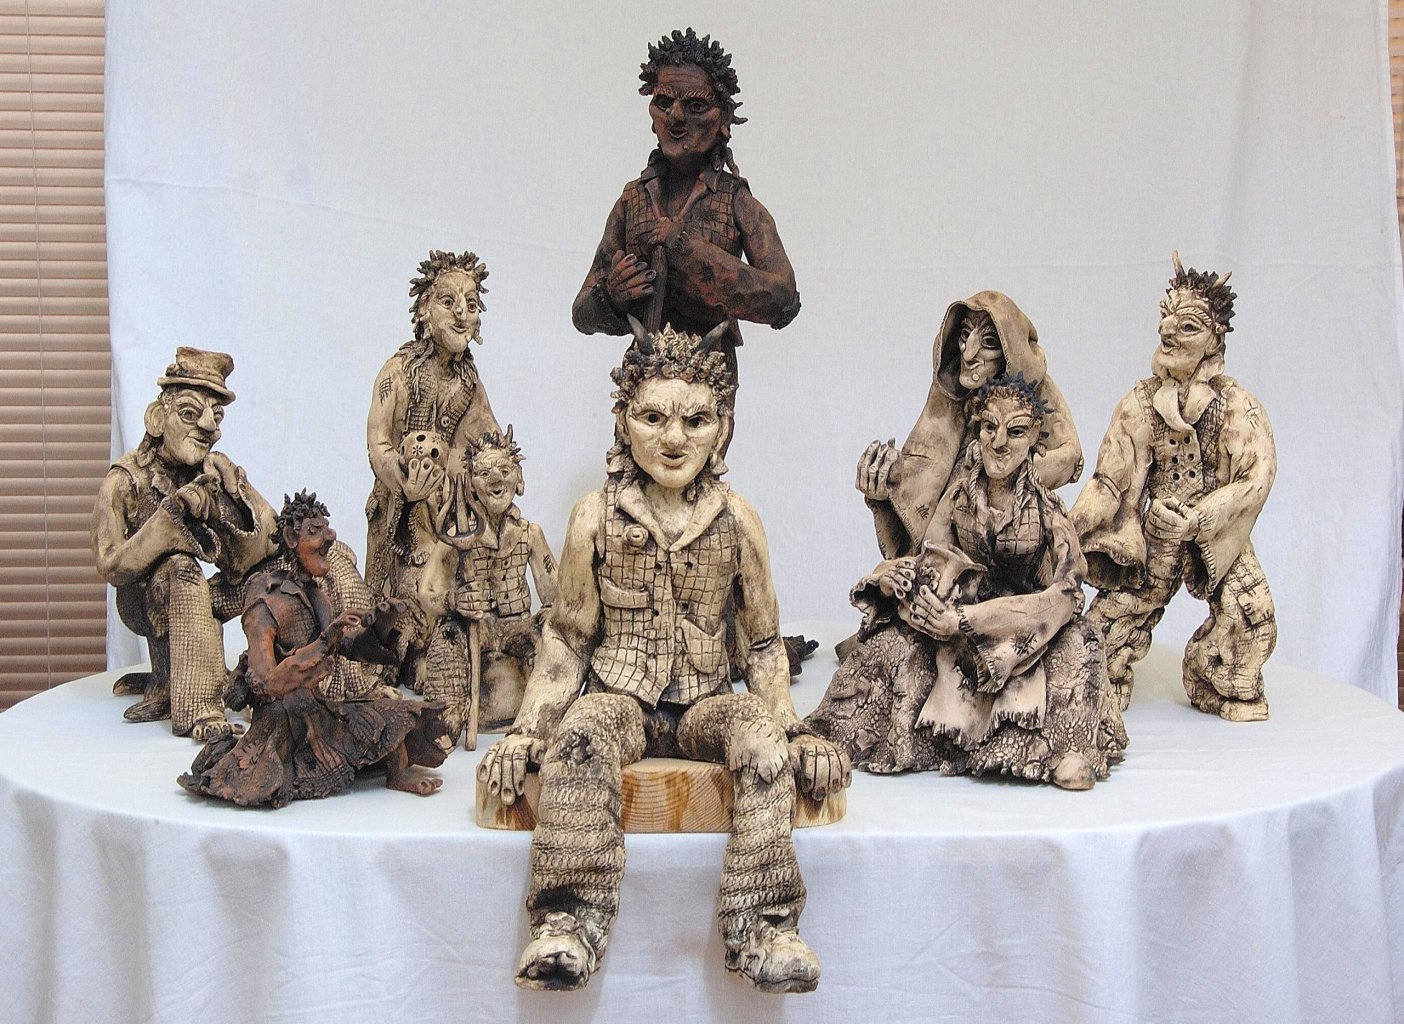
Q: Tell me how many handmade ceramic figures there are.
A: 9